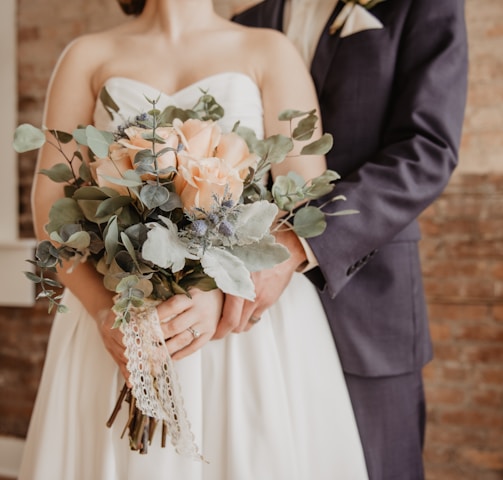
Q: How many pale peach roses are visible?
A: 5